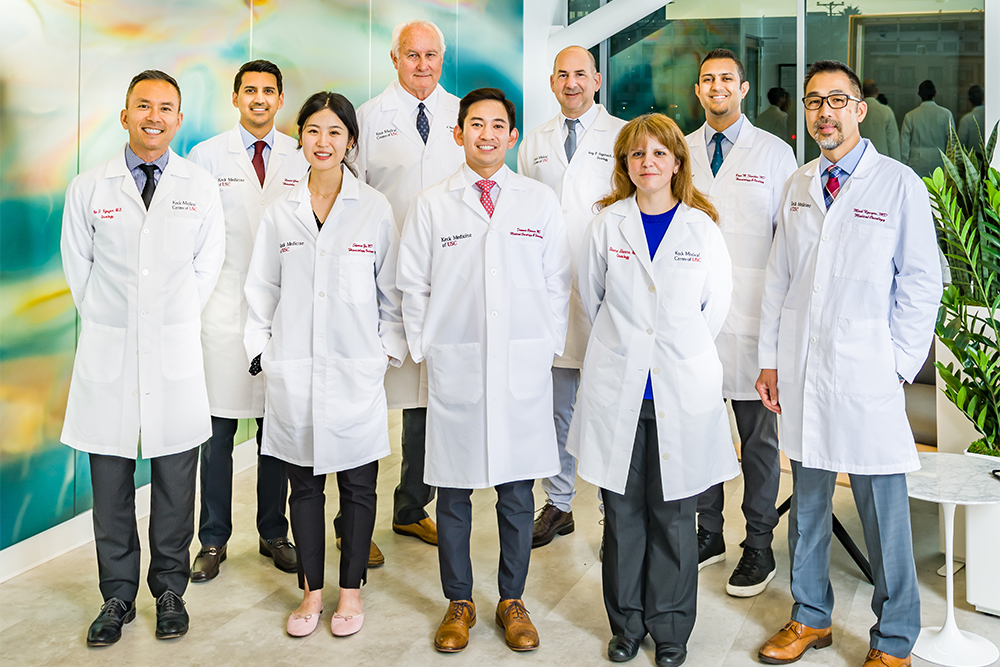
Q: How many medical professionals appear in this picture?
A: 9